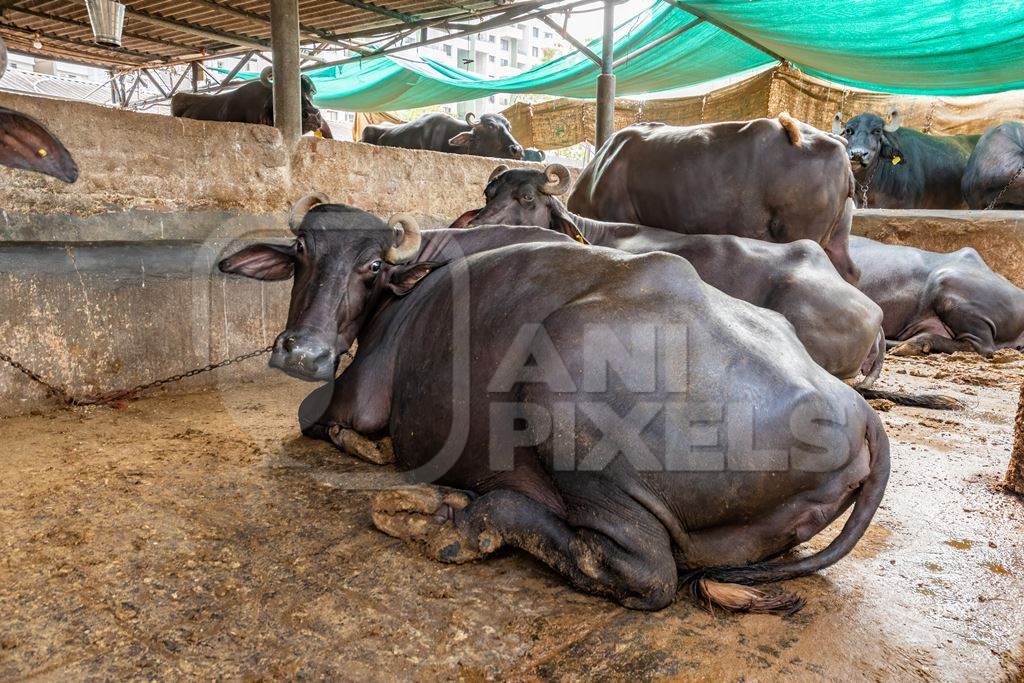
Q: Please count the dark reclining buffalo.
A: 3